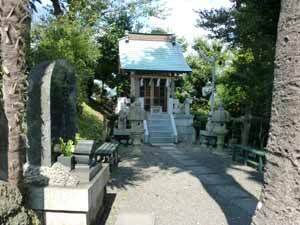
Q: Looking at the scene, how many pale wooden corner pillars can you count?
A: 2